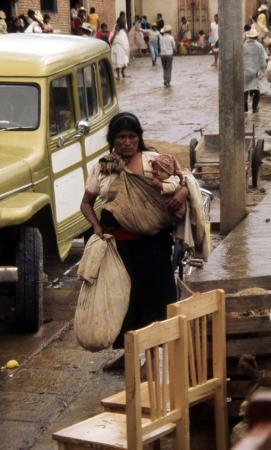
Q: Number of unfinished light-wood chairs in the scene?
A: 2